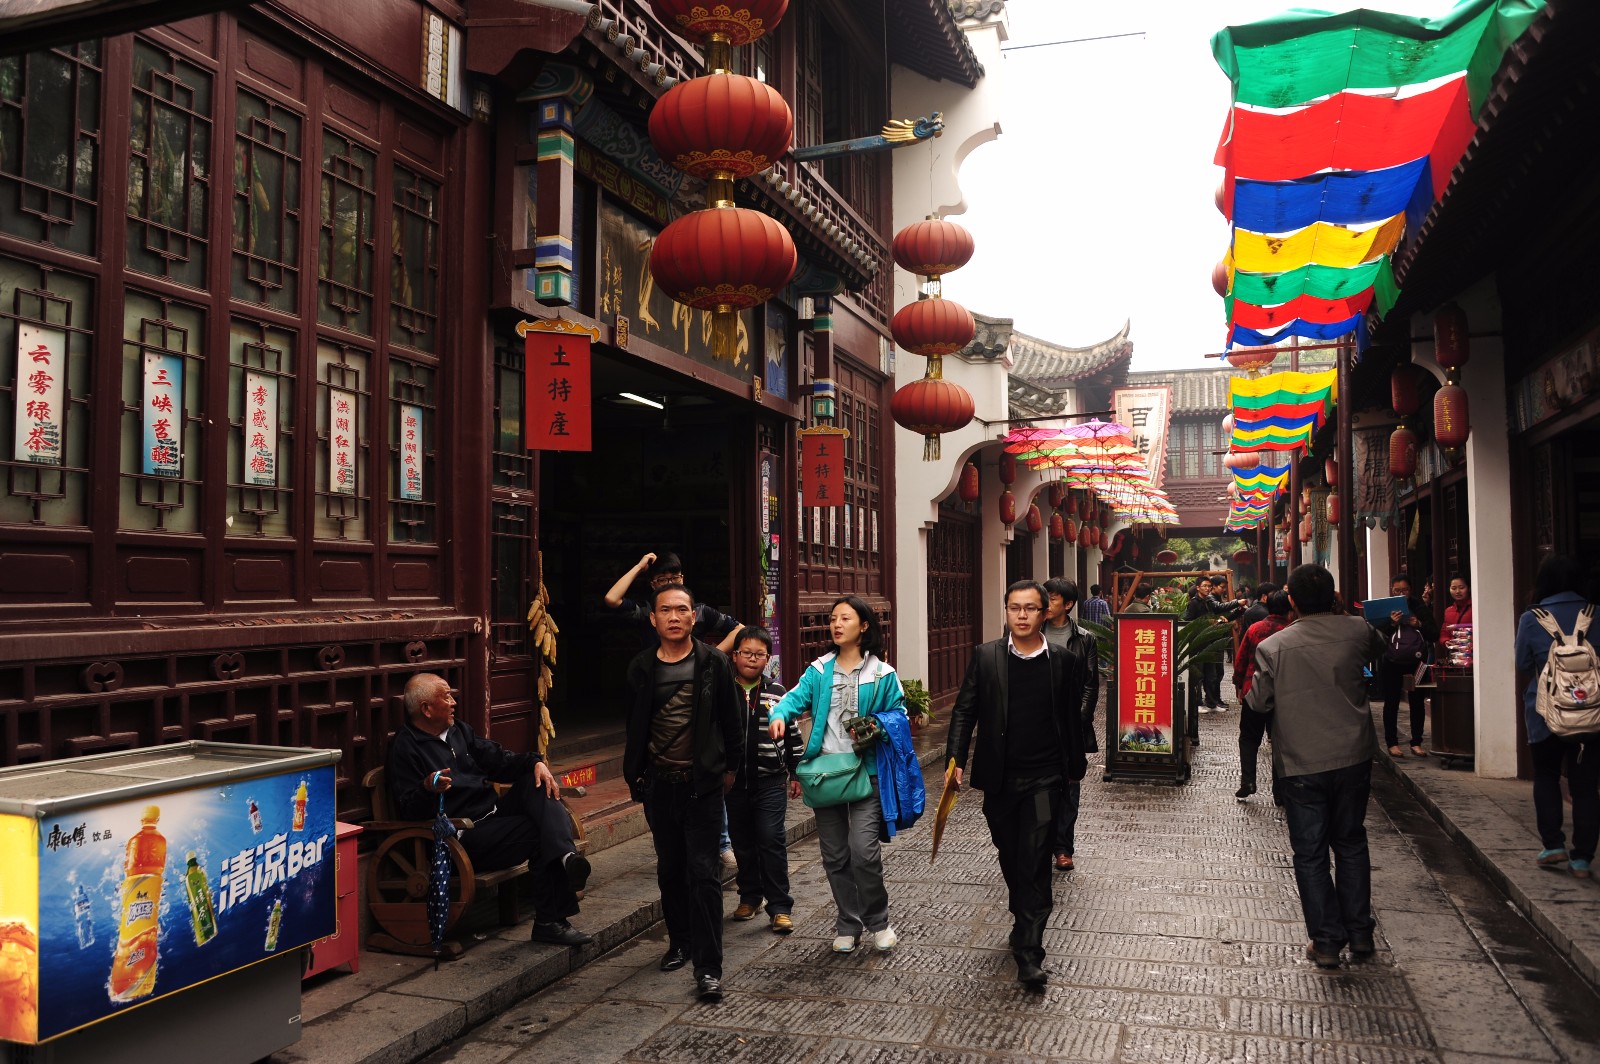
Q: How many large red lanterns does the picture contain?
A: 6